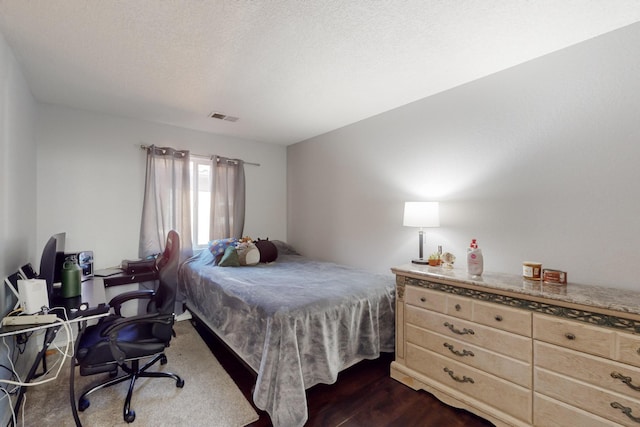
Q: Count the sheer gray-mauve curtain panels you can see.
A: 2